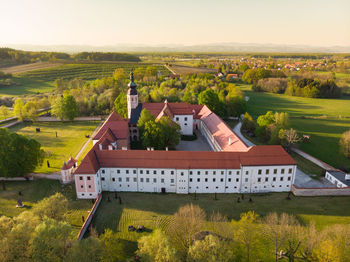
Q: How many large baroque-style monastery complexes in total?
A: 1